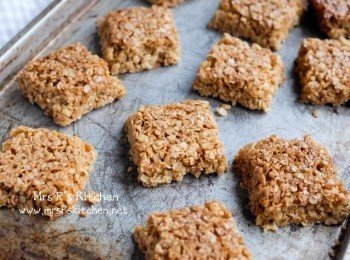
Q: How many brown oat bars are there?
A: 11